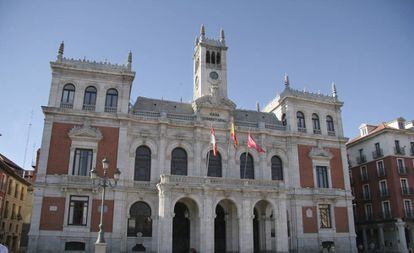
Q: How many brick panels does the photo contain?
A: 8